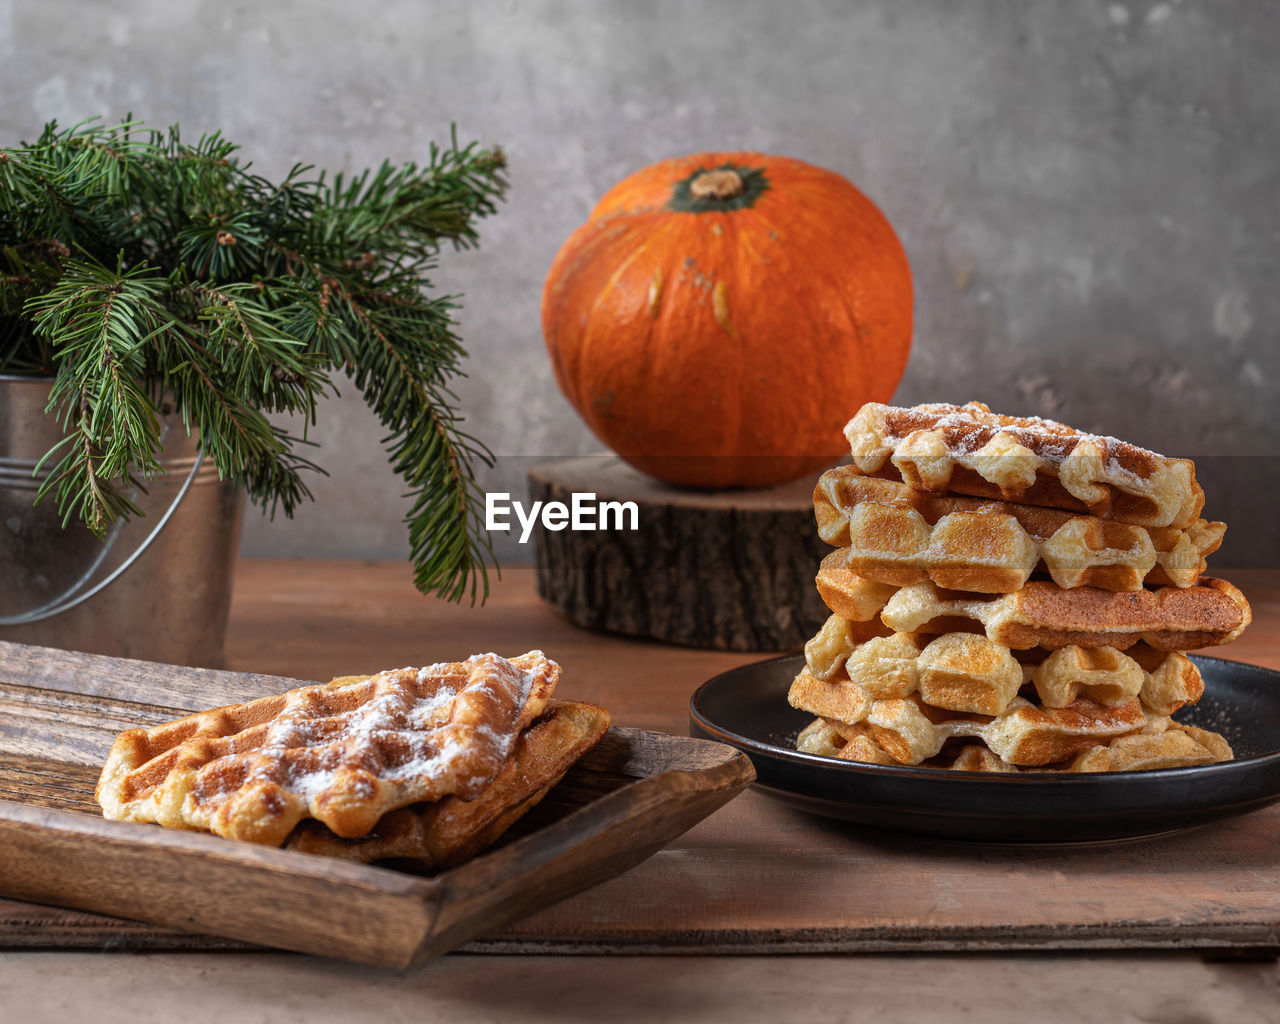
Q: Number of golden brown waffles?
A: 8